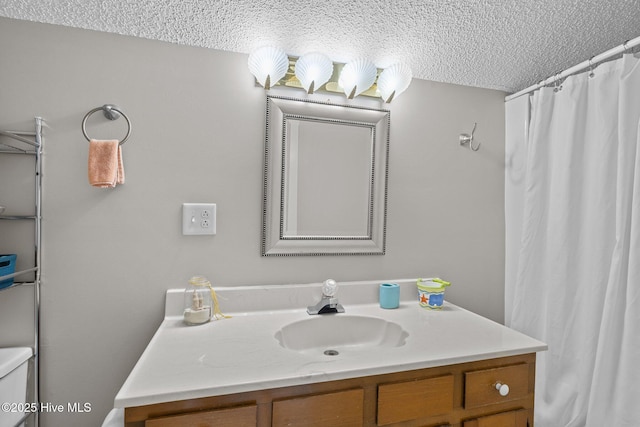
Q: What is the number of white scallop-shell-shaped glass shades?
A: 4